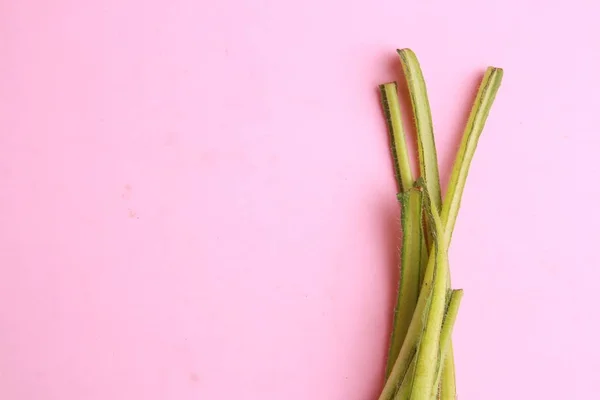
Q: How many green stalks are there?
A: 6